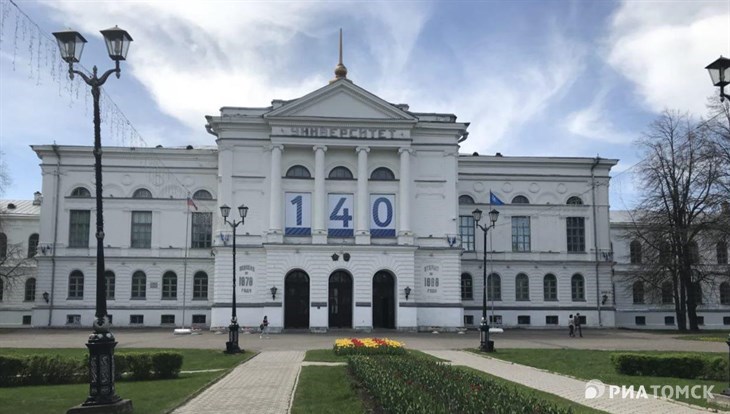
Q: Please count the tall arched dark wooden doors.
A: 3